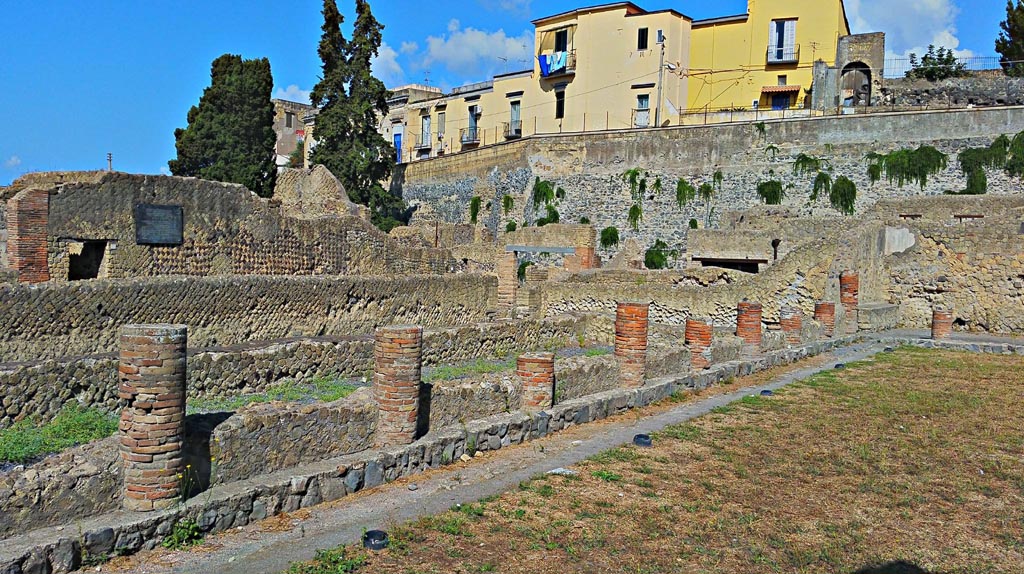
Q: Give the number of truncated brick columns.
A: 10